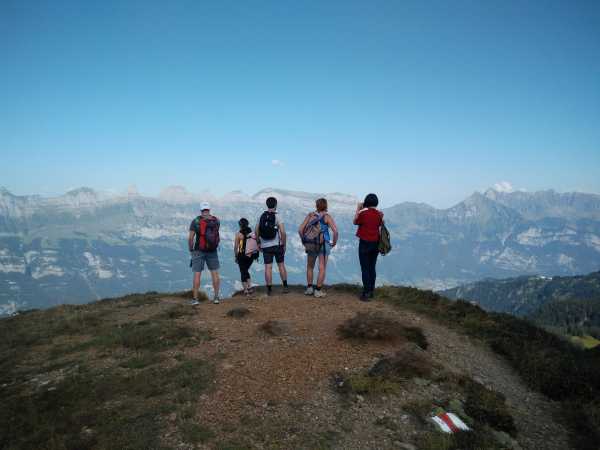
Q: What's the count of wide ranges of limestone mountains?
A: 1